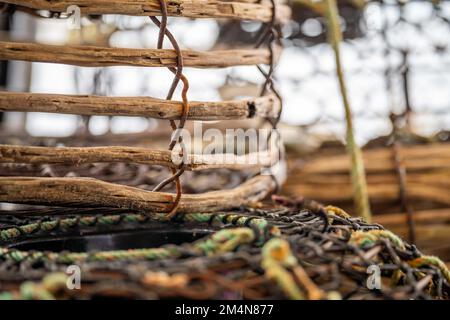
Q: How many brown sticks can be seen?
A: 5